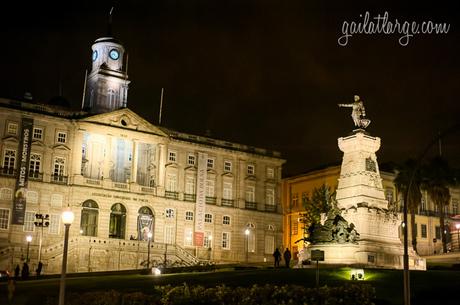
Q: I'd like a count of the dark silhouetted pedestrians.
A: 5